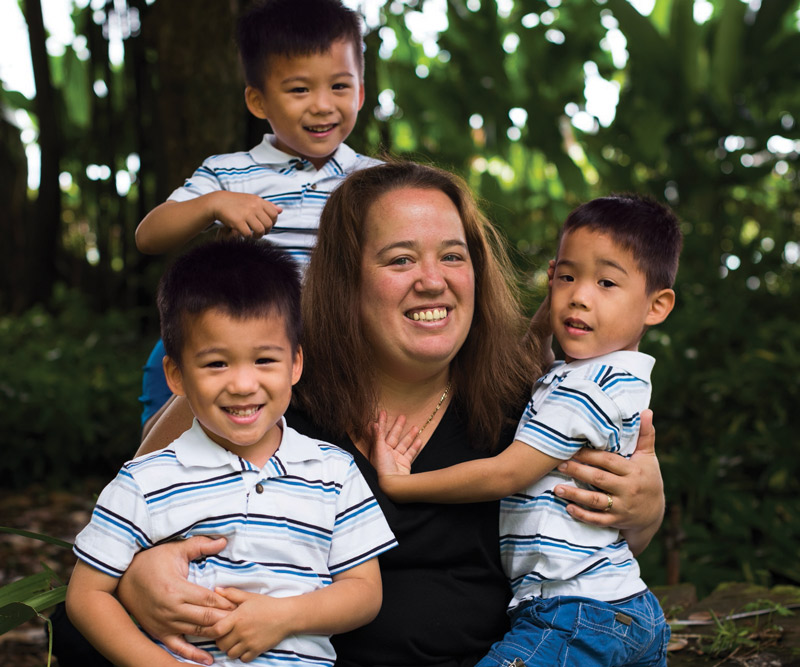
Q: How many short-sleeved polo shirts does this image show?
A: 3